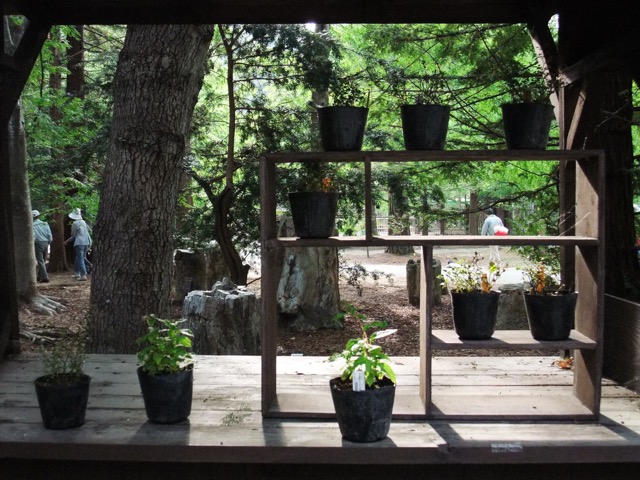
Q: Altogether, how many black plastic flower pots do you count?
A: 9